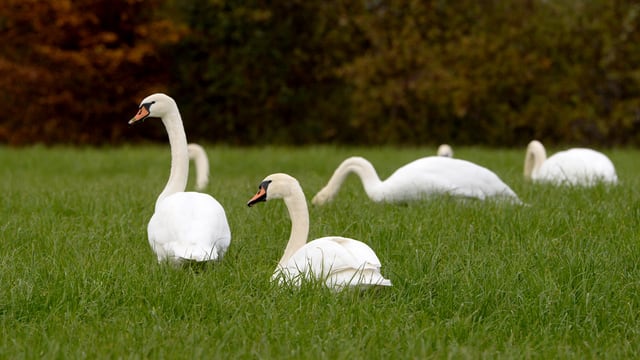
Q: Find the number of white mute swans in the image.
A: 6